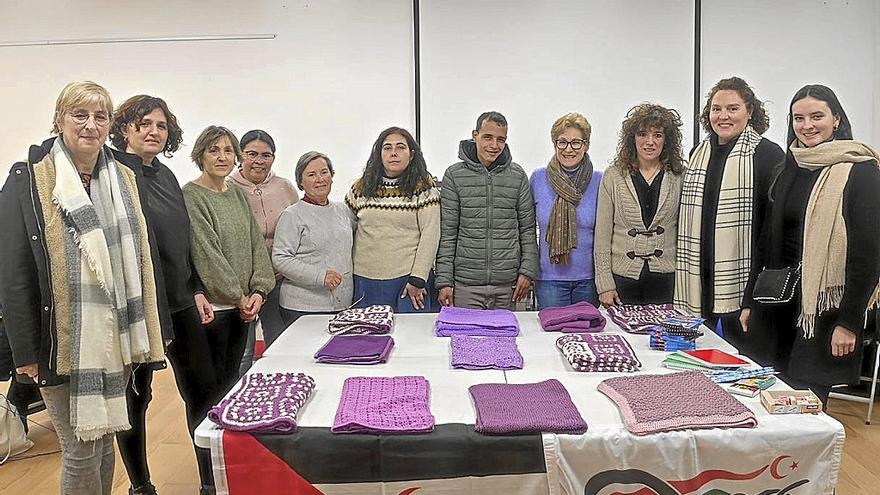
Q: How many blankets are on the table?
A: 11